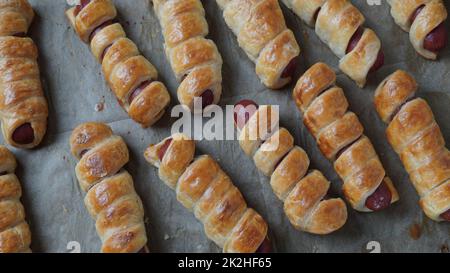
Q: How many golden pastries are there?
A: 12